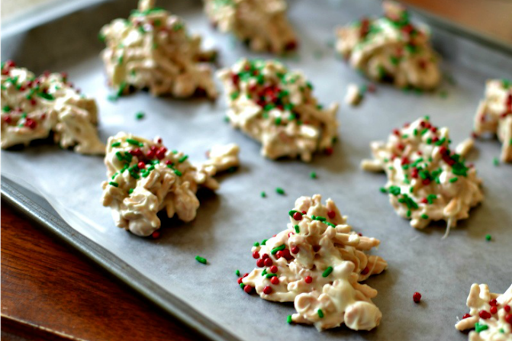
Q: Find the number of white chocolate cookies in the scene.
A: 10